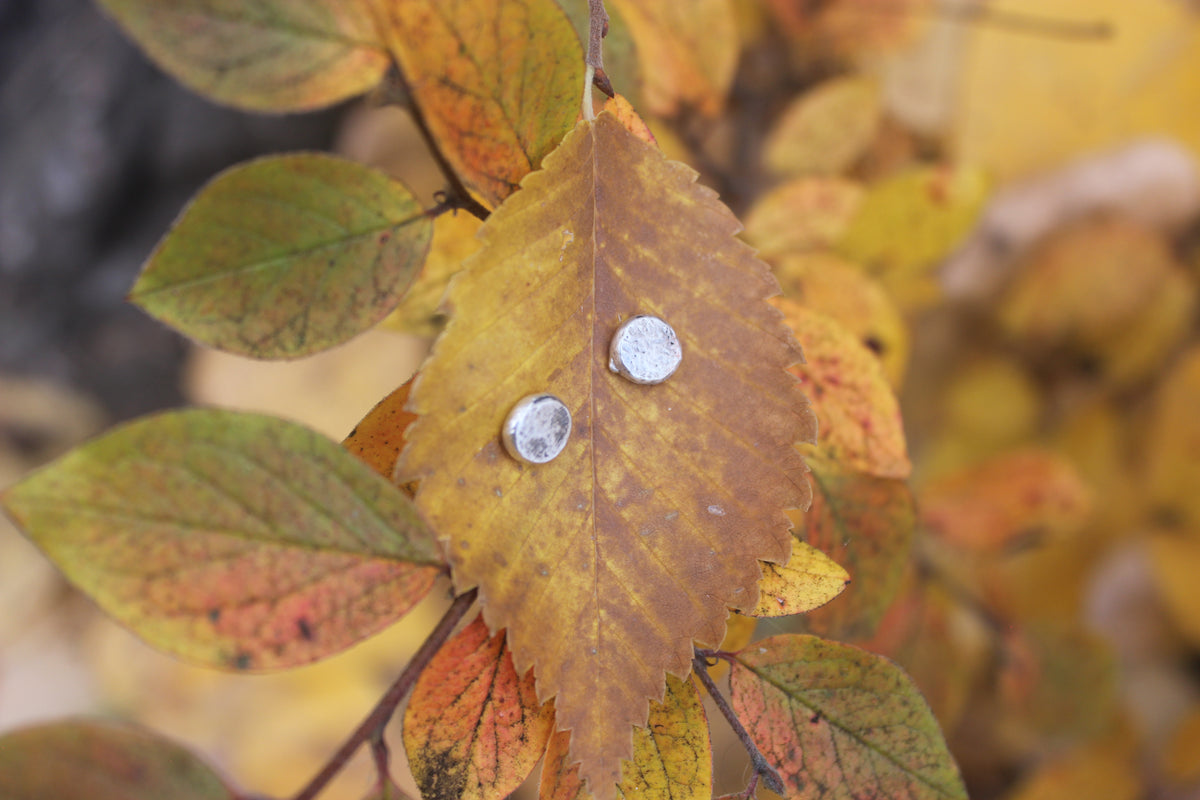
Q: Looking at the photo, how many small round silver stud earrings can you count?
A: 2